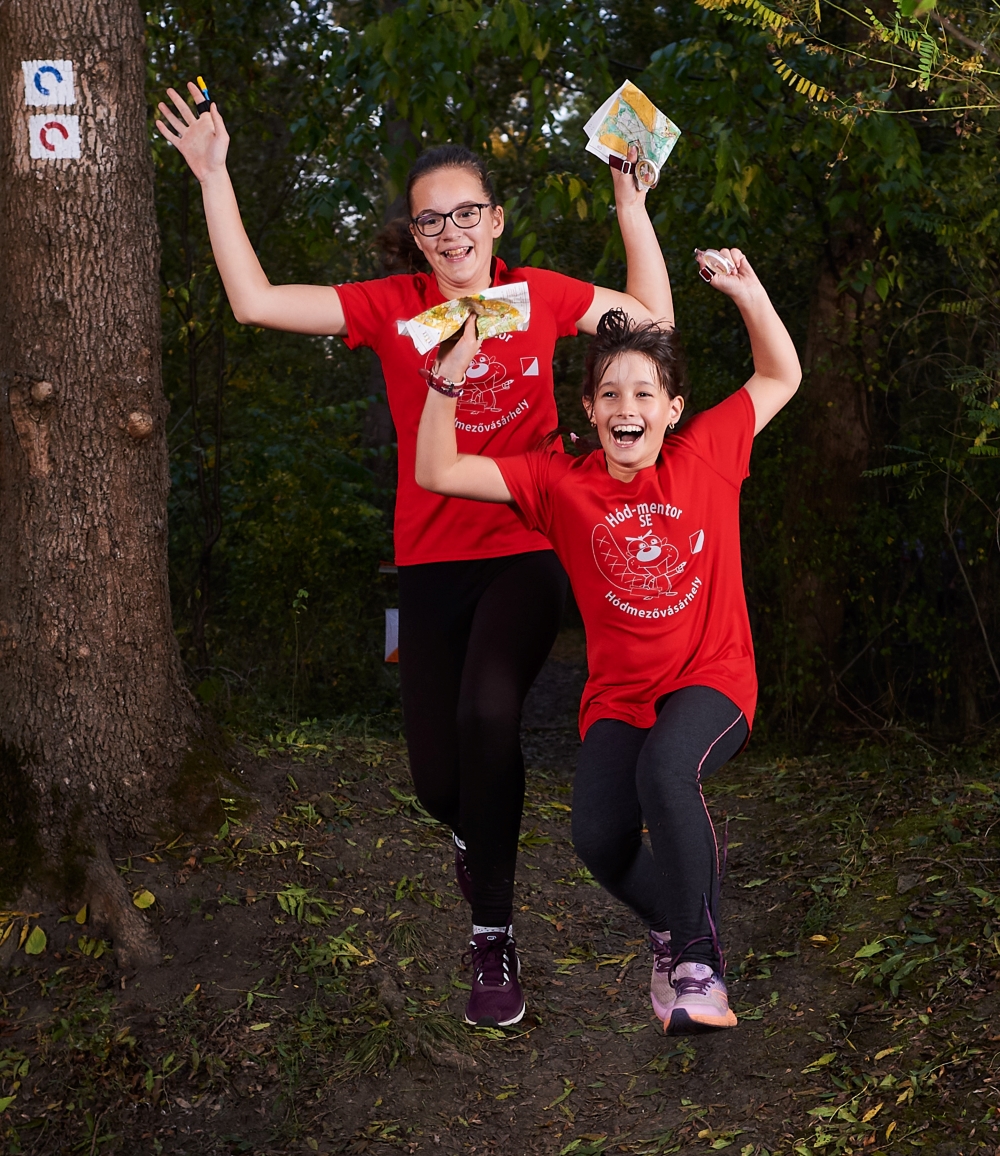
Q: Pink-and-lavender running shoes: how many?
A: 2